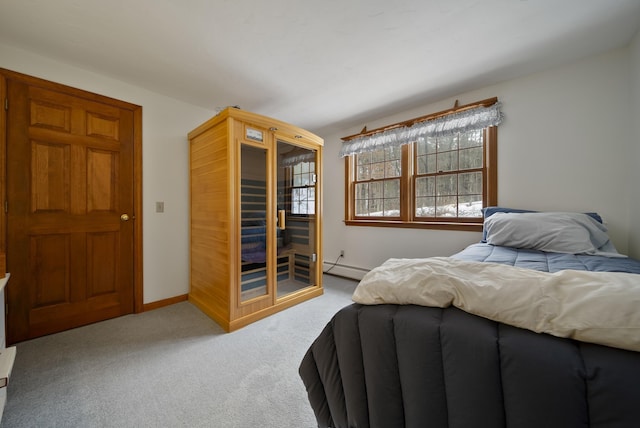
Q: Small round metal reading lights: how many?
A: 2